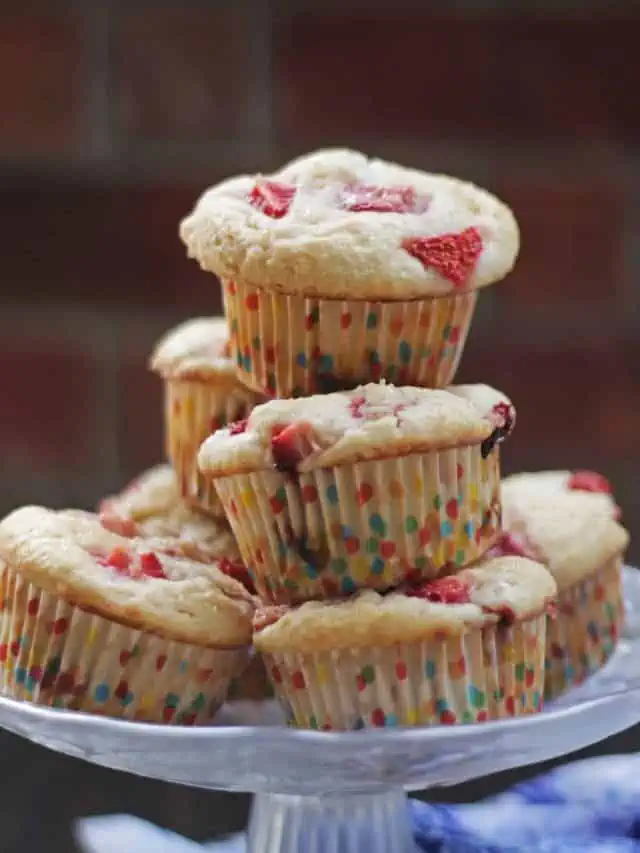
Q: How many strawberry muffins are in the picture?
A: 7